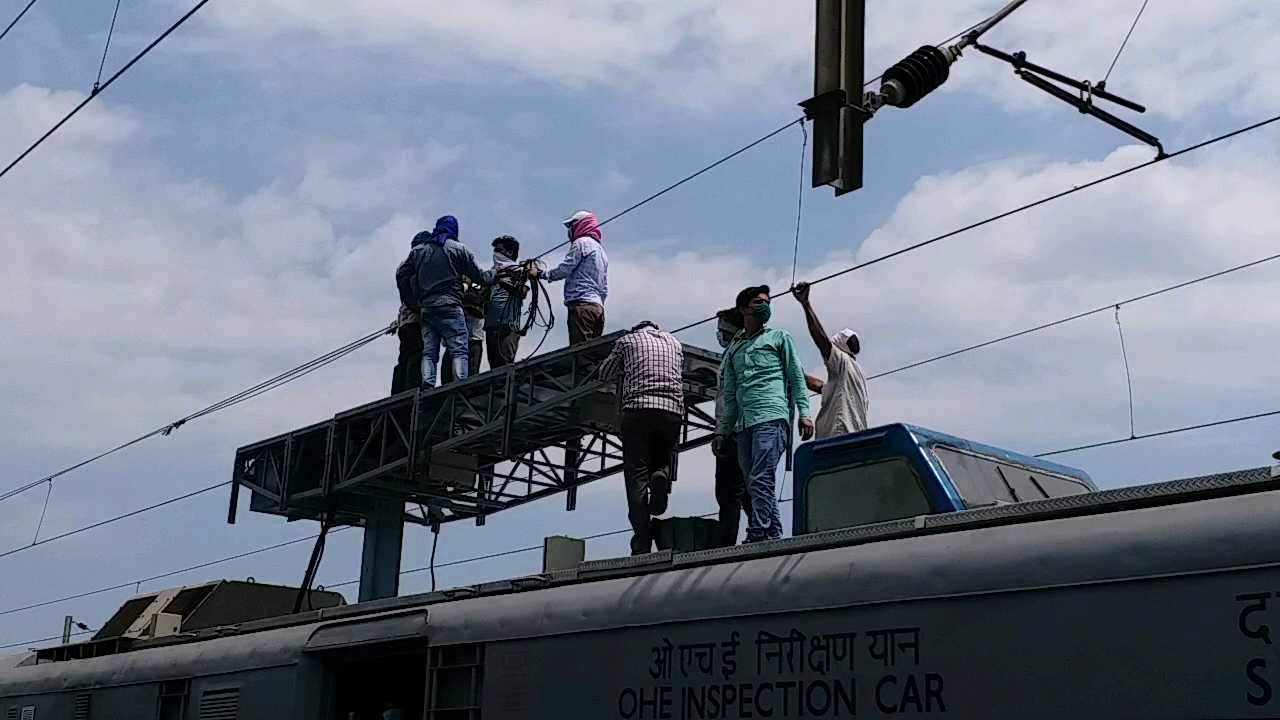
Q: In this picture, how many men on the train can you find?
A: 9